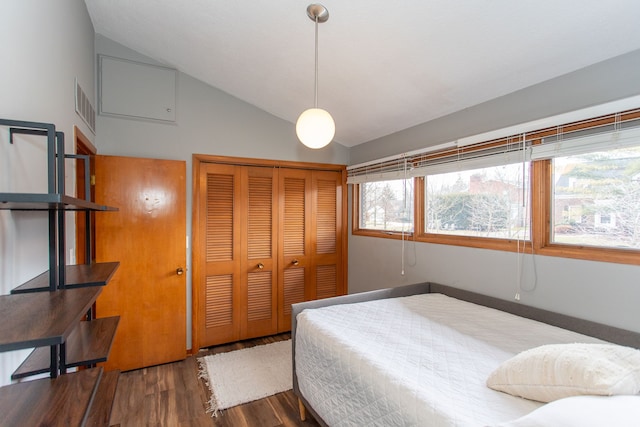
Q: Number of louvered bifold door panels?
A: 4